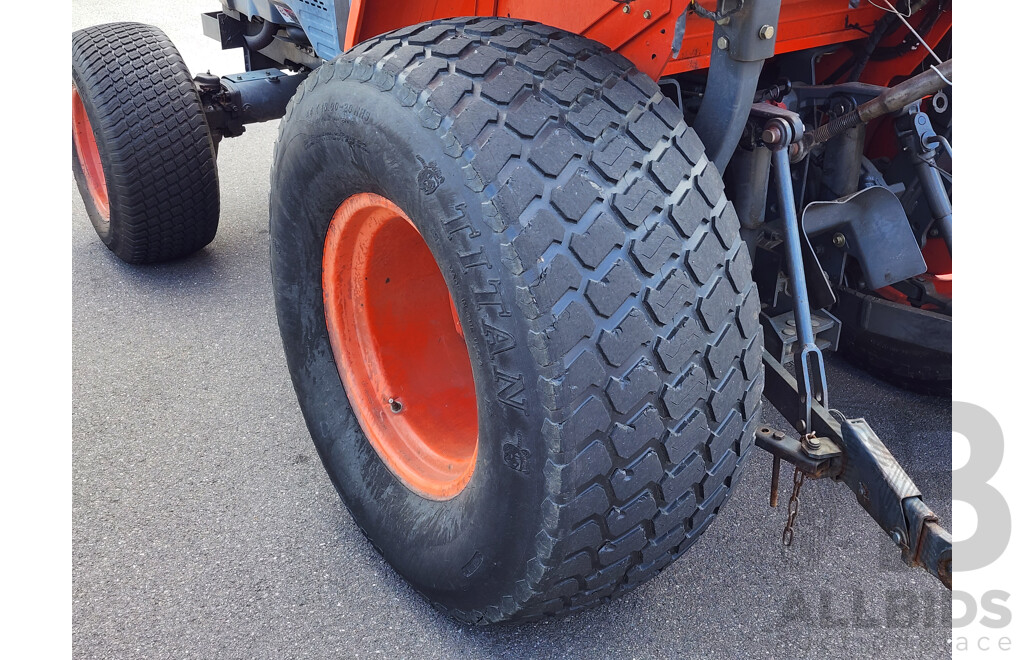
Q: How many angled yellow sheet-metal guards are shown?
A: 0